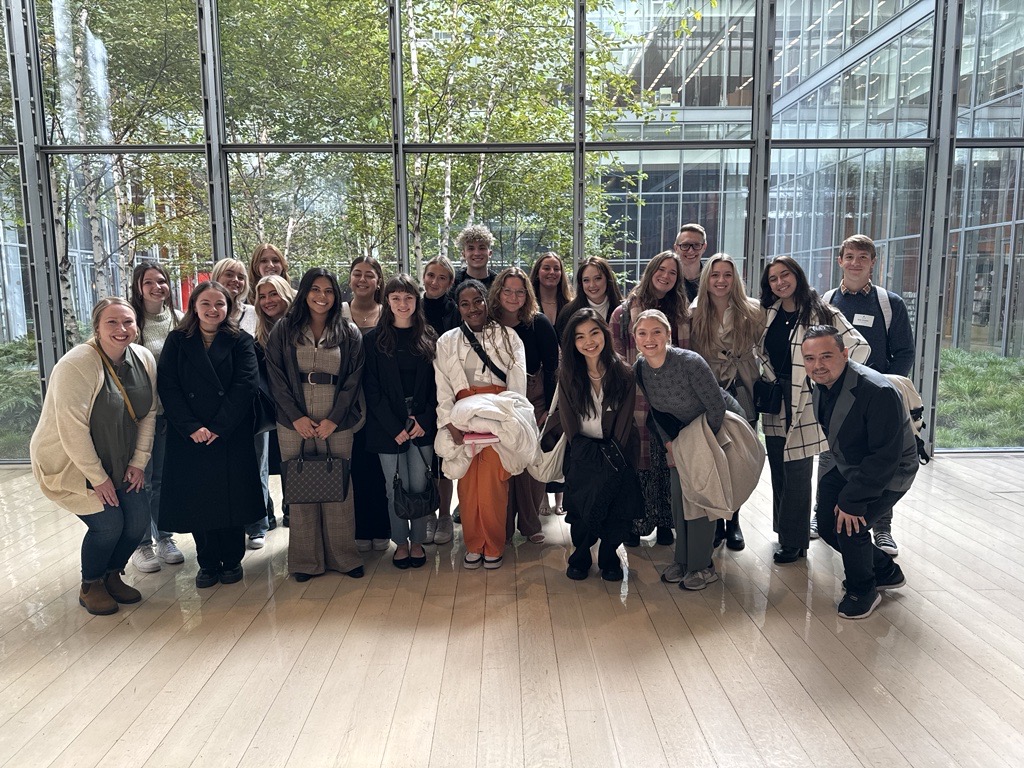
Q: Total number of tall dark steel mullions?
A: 6